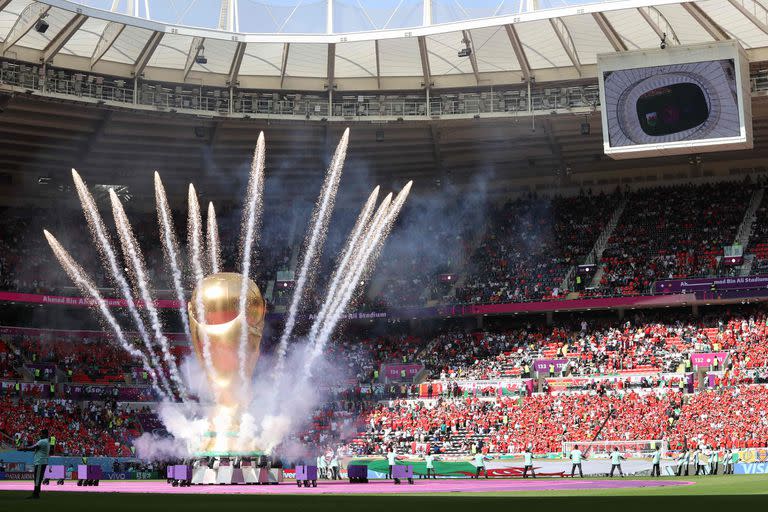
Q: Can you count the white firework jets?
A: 11